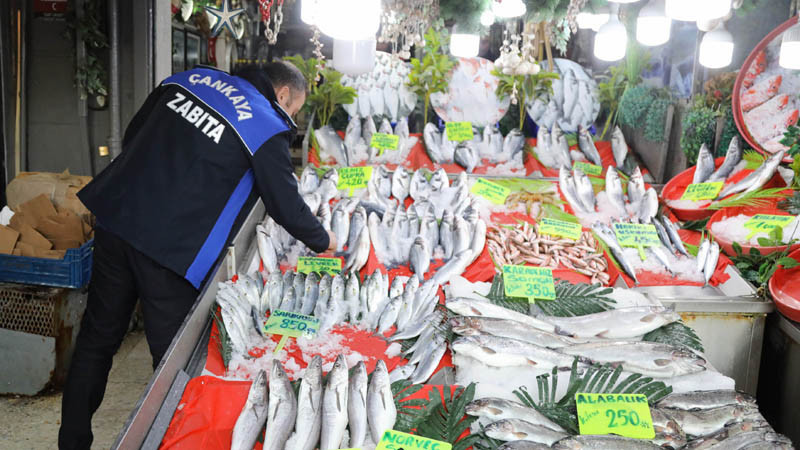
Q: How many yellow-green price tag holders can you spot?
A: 14